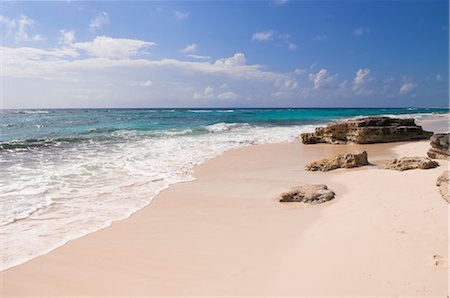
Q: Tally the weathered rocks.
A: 6